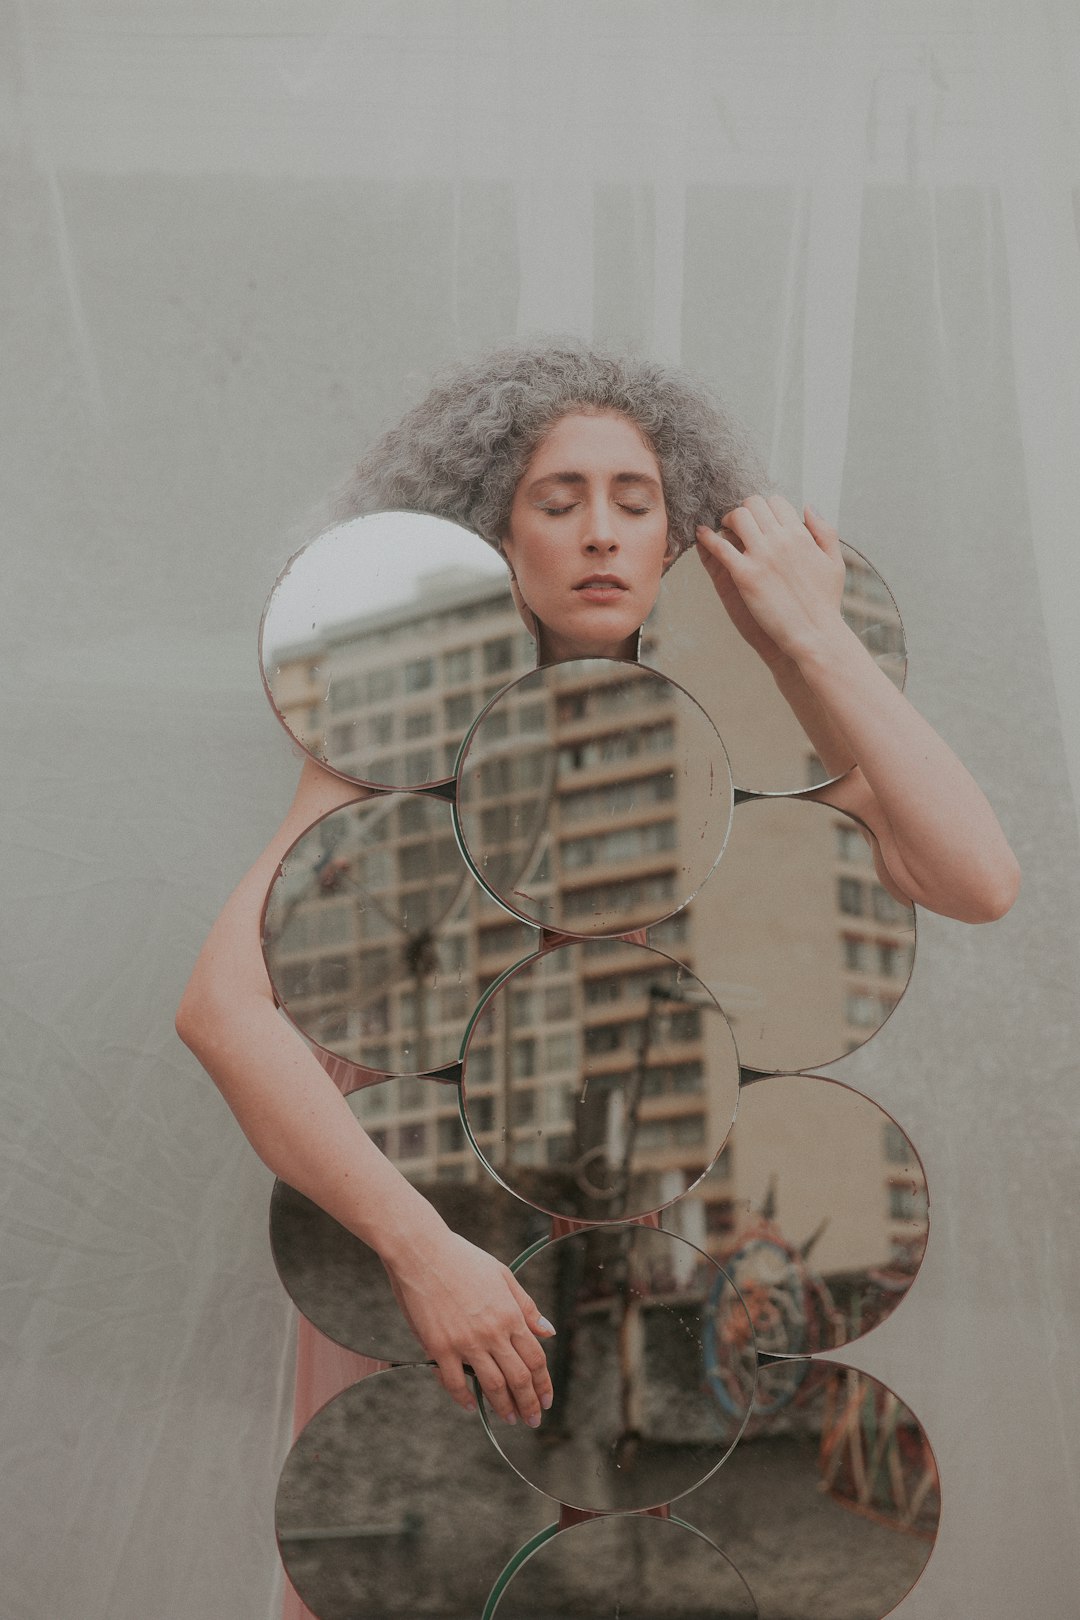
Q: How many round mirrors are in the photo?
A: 12